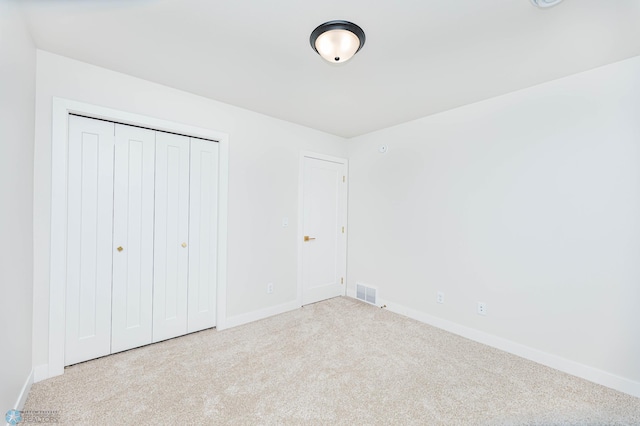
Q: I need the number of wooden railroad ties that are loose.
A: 0